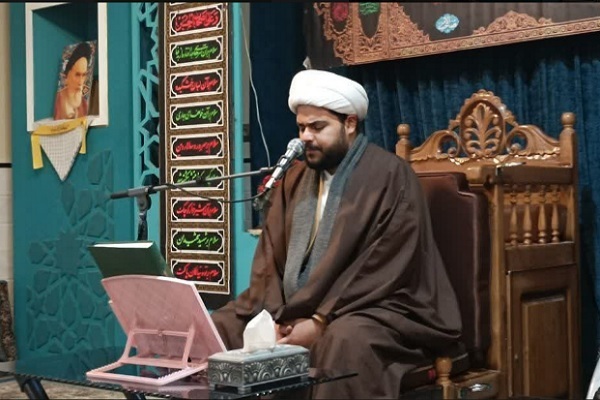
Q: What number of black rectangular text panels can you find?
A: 9